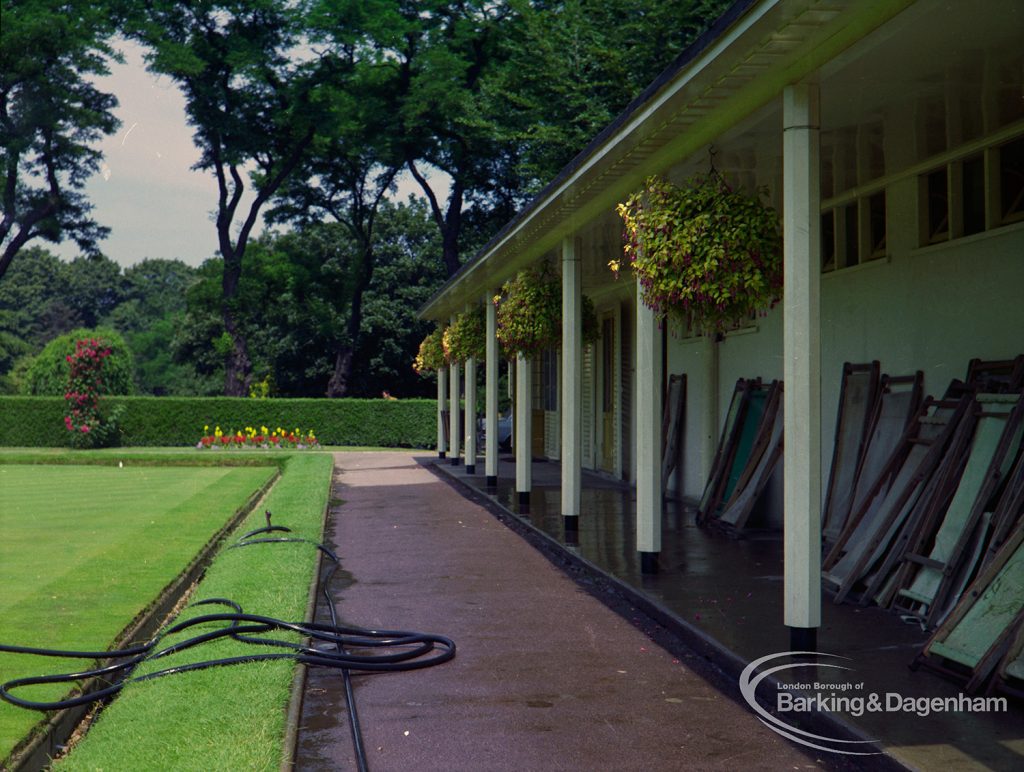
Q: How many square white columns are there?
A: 8